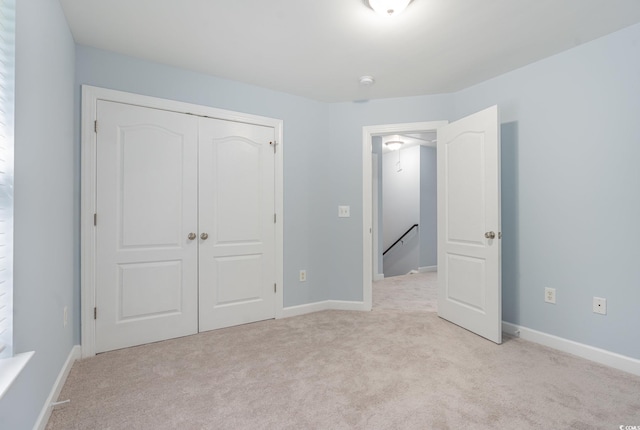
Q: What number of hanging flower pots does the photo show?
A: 0